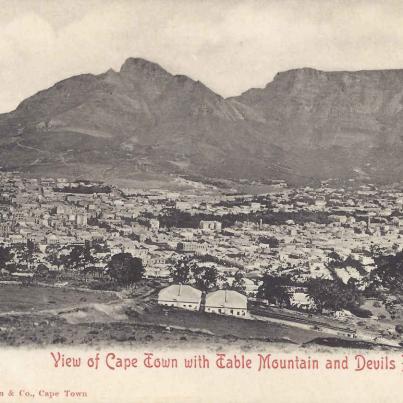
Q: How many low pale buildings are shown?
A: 2